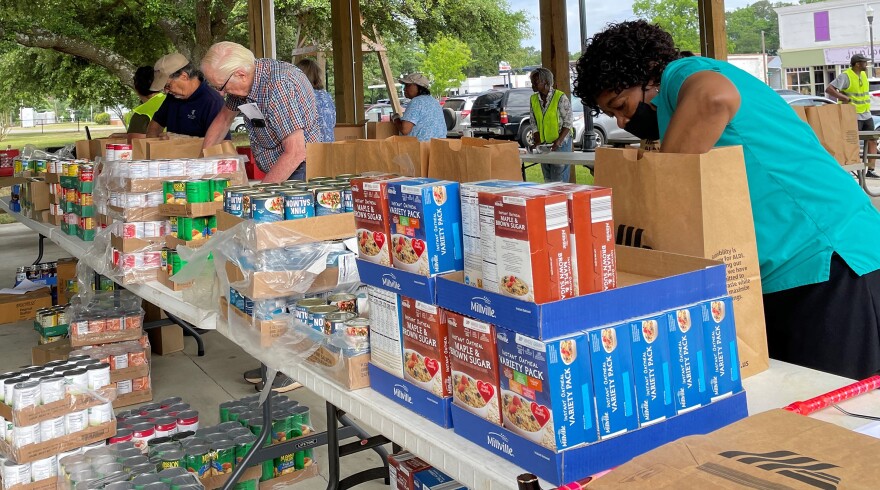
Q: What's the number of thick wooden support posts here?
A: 4